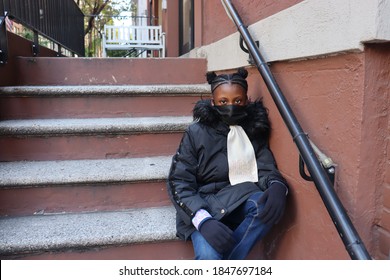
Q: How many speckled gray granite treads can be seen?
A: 4